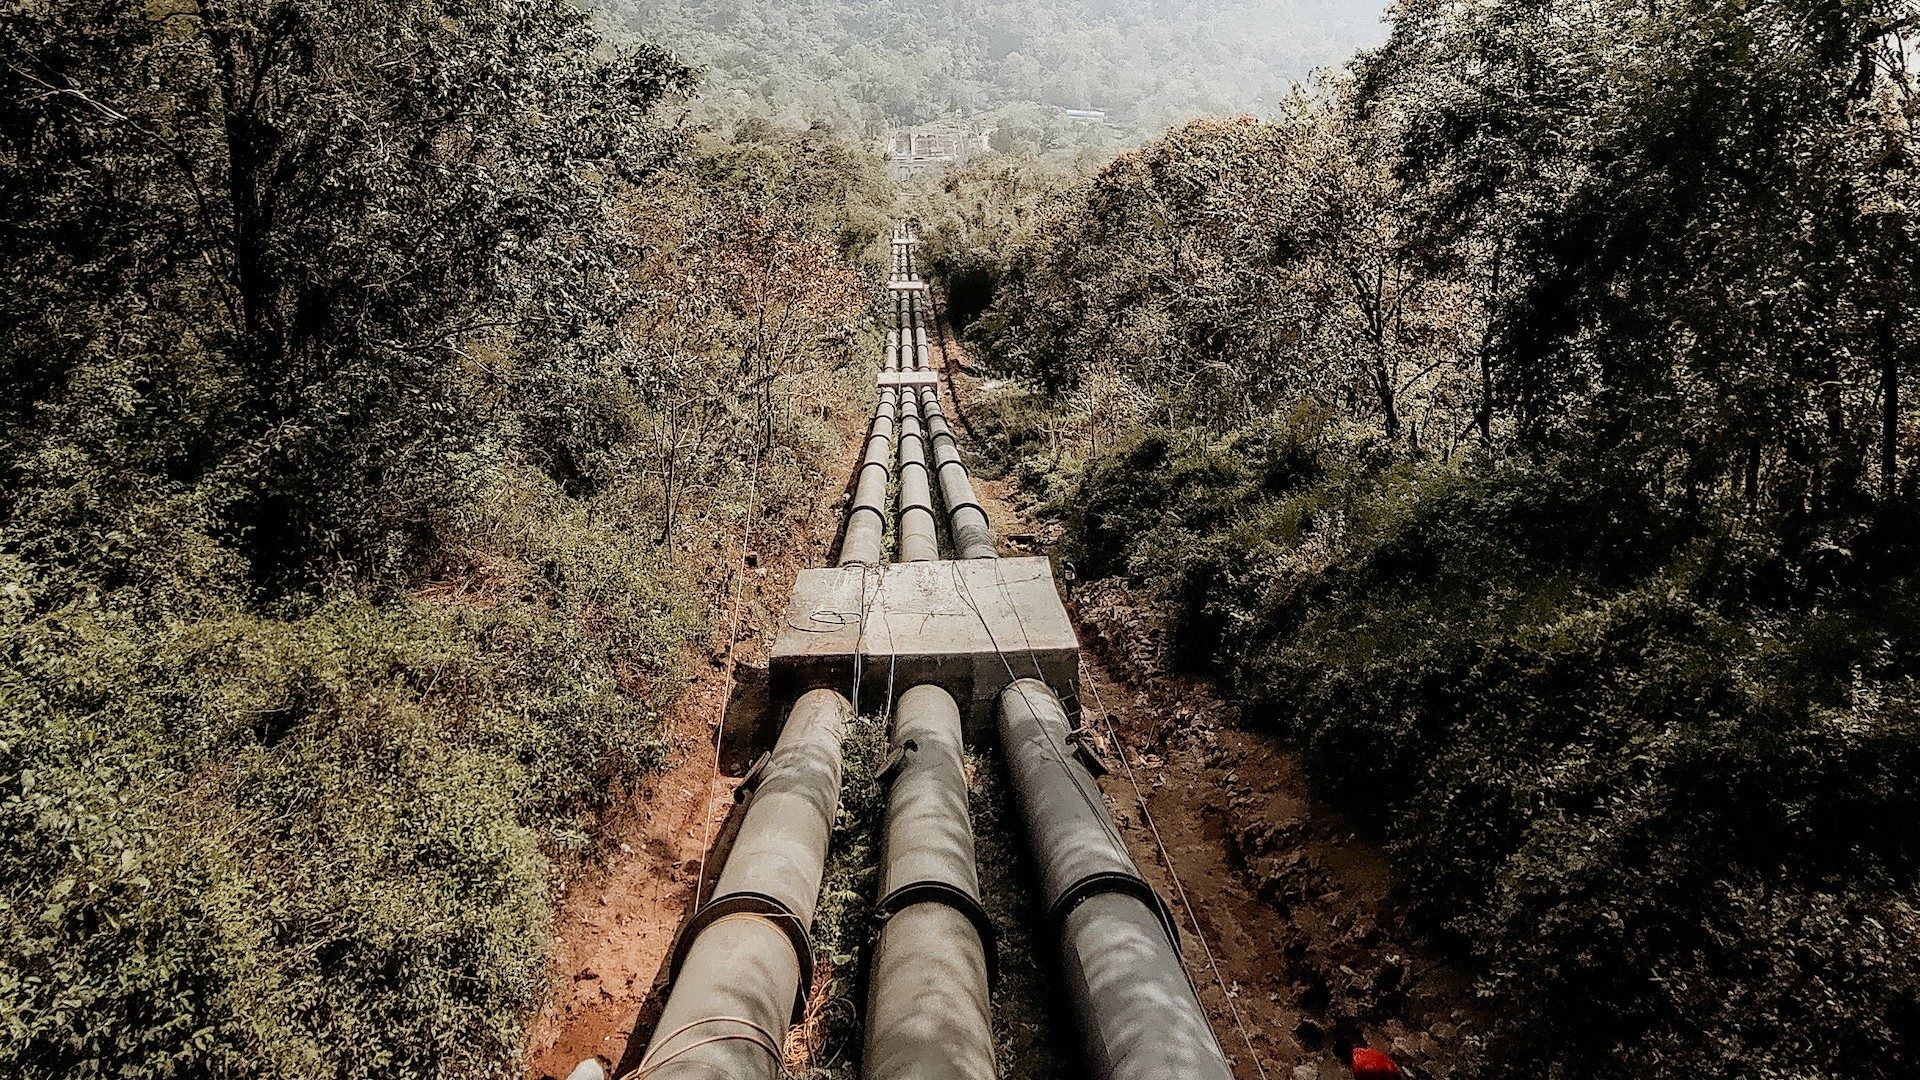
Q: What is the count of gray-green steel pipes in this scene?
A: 3